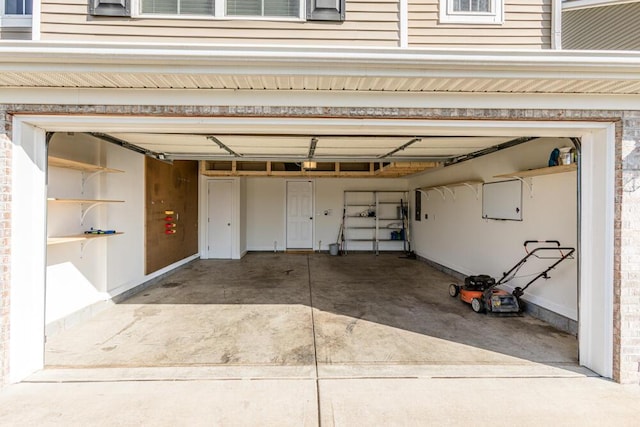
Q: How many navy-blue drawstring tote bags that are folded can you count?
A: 0